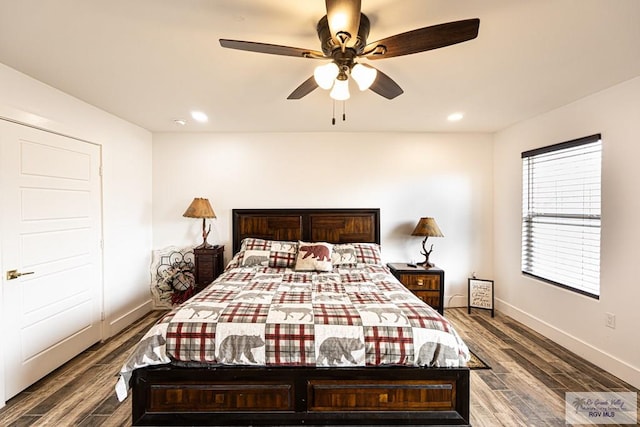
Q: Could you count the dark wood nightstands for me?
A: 2